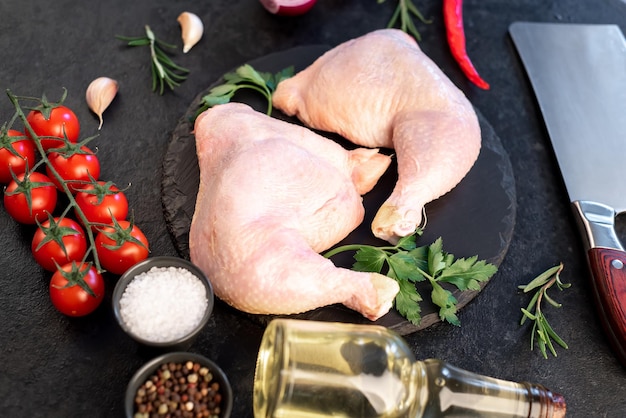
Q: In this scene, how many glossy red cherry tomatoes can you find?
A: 8